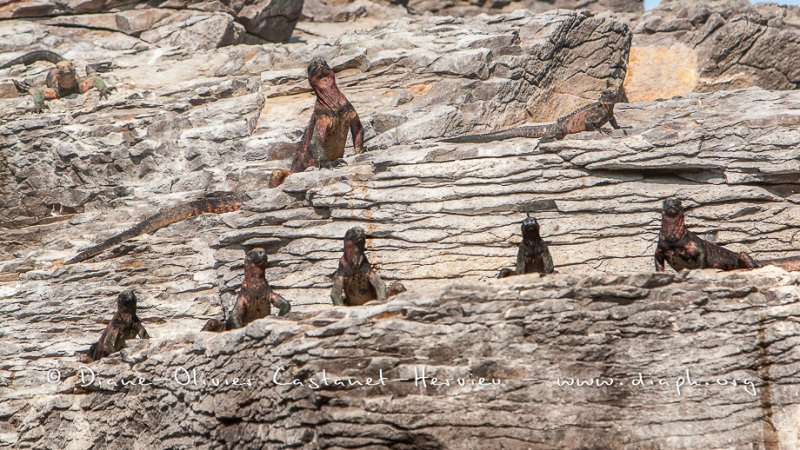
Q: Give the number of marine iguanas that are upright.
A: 6